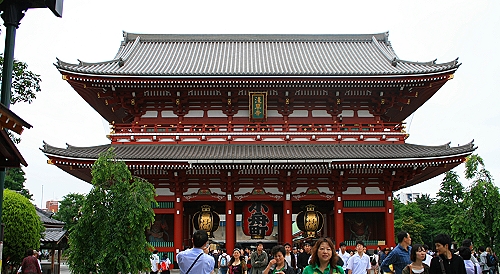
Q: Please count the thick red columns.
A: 5